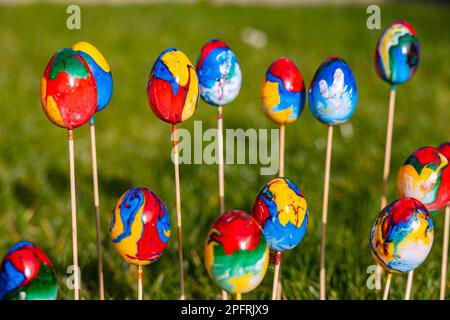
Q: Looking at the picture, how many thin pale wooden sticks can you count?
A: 13